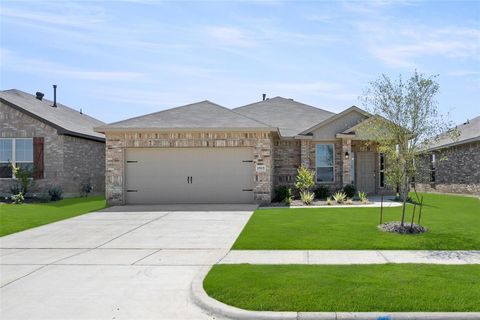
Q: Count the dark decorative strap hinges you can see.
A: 4